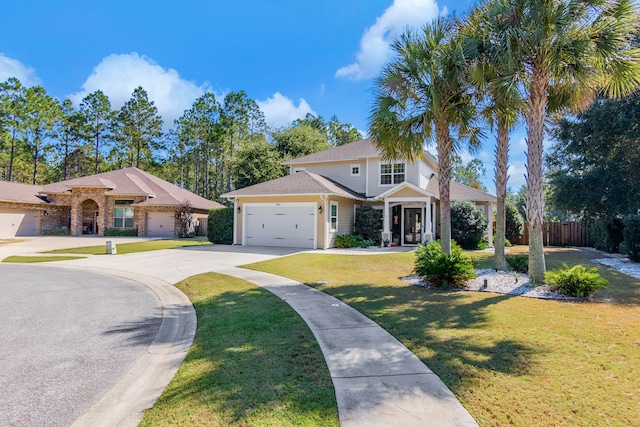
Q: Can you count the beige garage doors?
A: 2